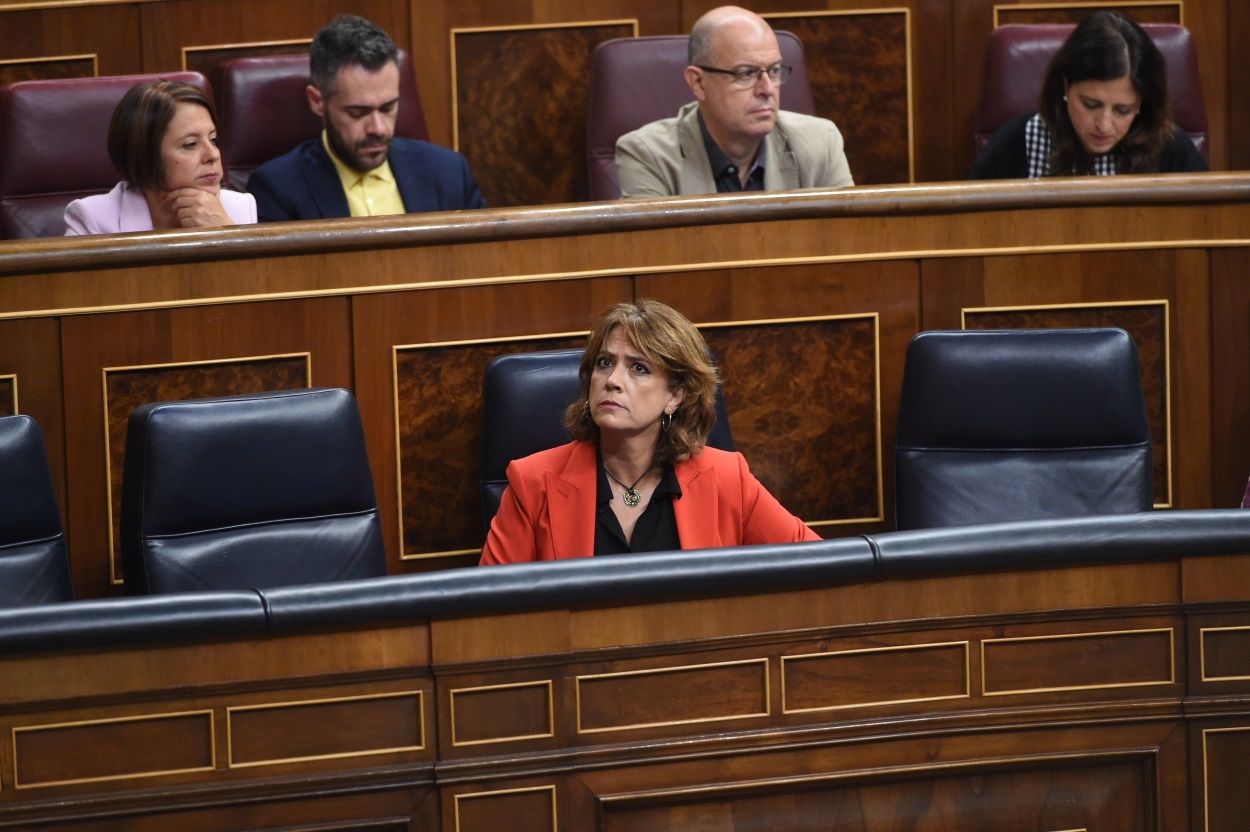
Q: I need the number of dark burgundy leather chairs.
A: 4